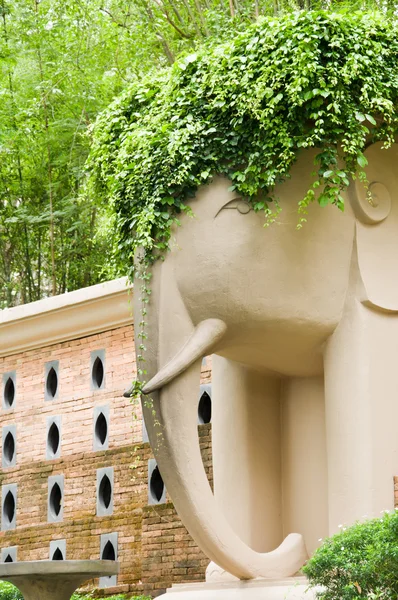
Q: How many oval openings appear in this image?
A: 14